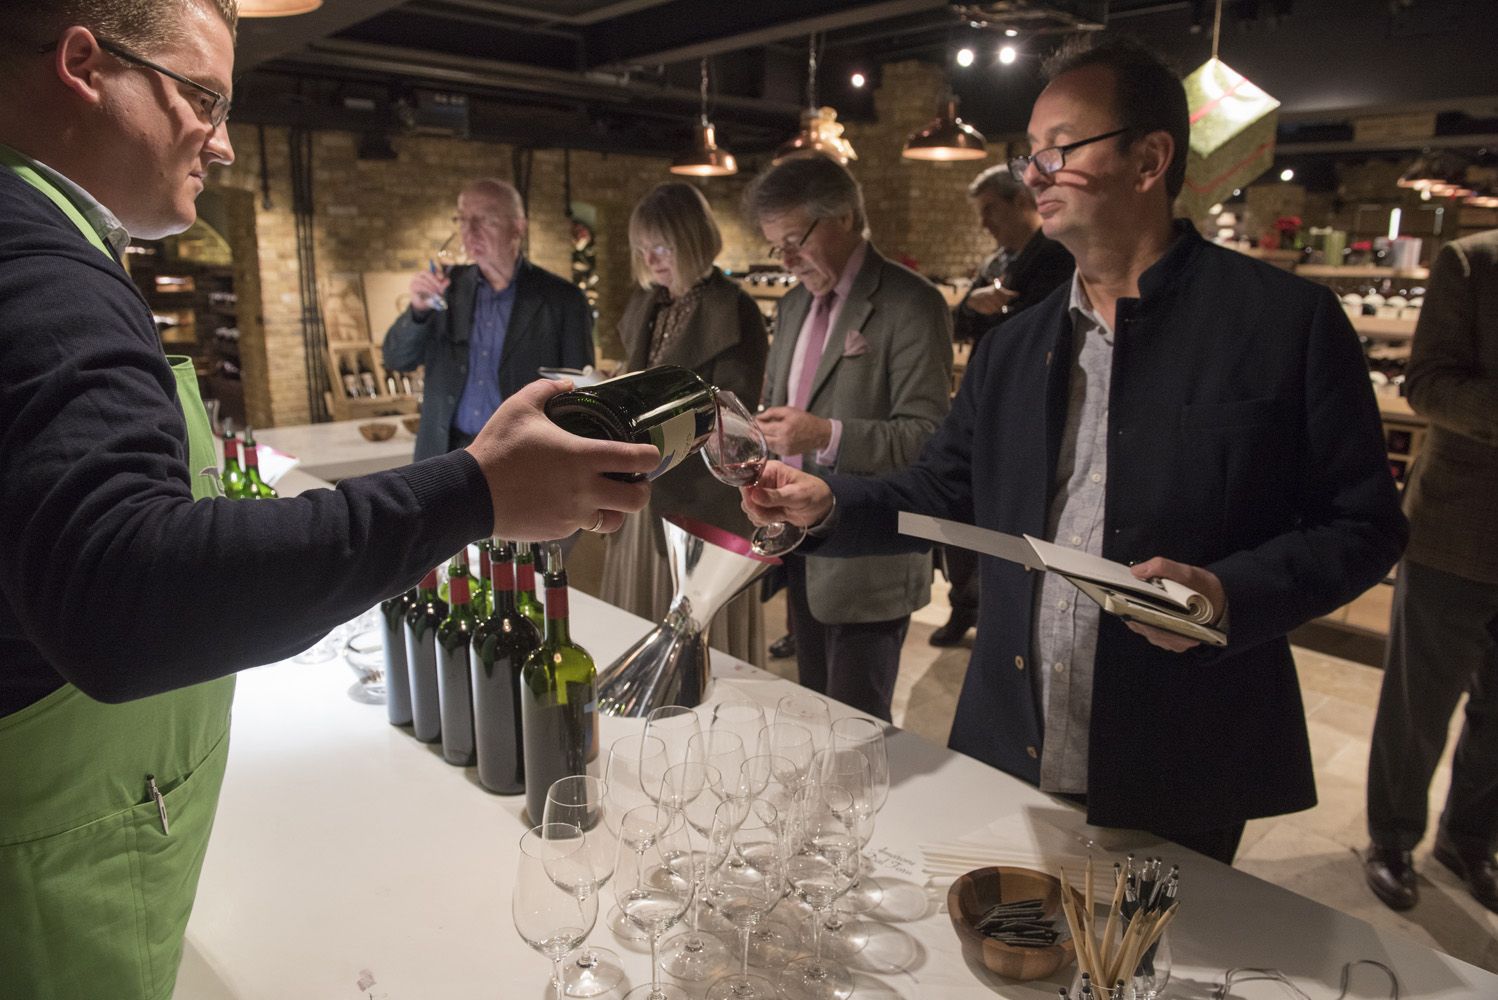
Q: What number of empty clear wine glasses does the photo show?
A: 15